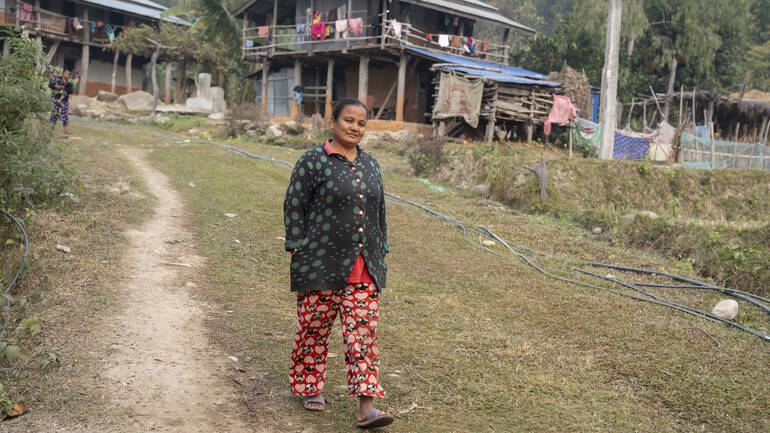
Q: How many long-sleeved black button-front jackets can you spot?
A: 1